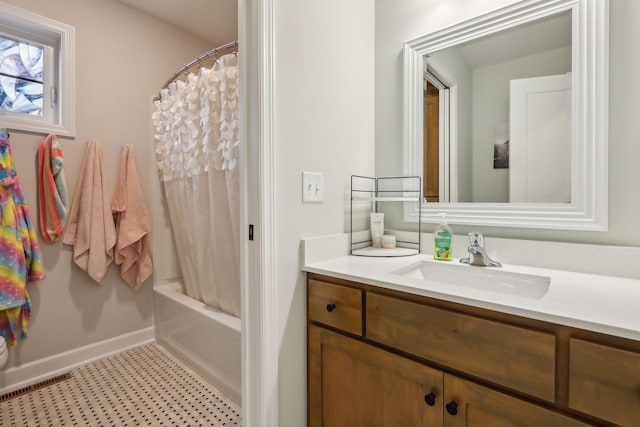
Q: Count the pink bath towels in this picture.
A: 2